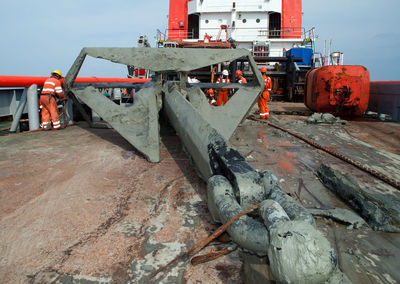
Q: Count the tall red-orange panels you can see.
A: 2